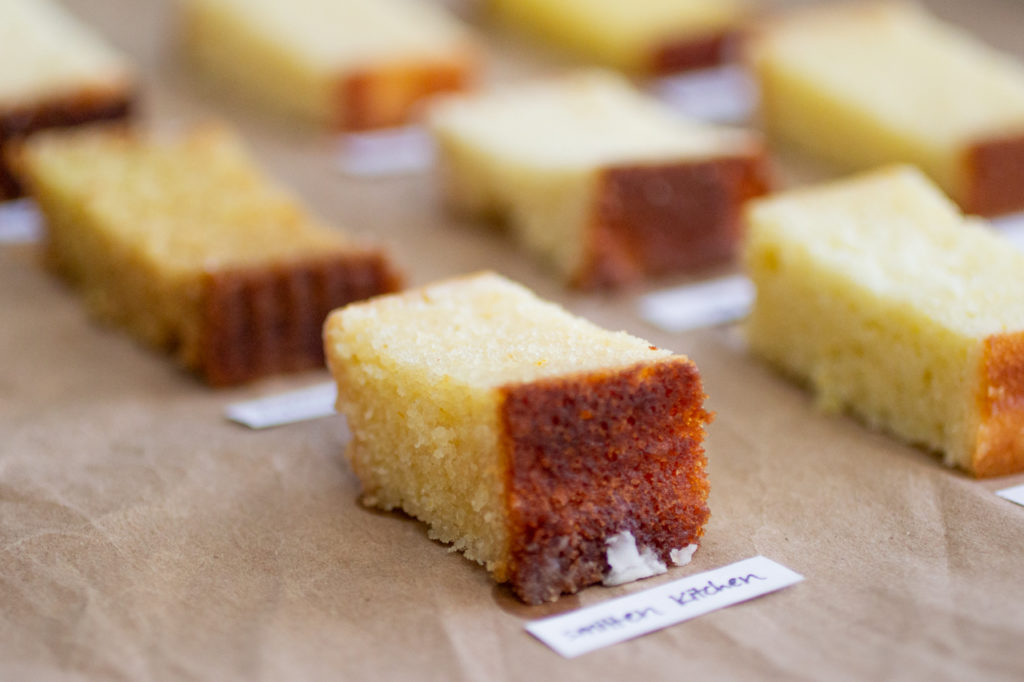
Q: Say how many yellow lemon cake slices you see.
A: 8